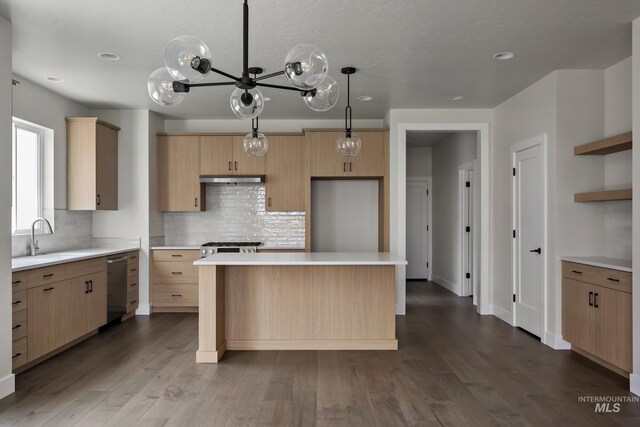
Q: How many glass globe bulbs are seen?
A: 7